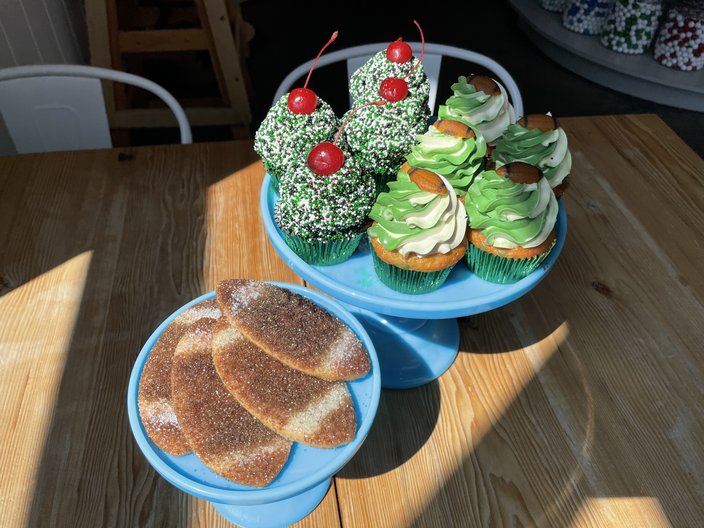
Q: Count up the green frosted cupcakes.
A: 5